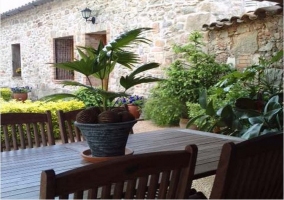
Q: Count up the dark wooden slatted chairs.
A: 4